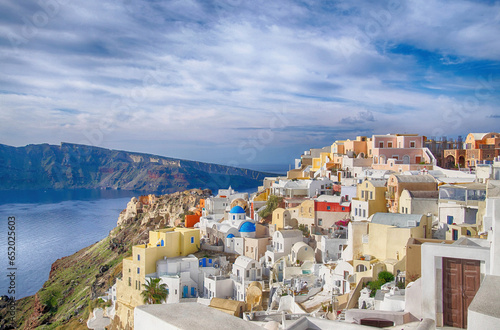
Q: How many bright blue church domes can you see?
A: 3